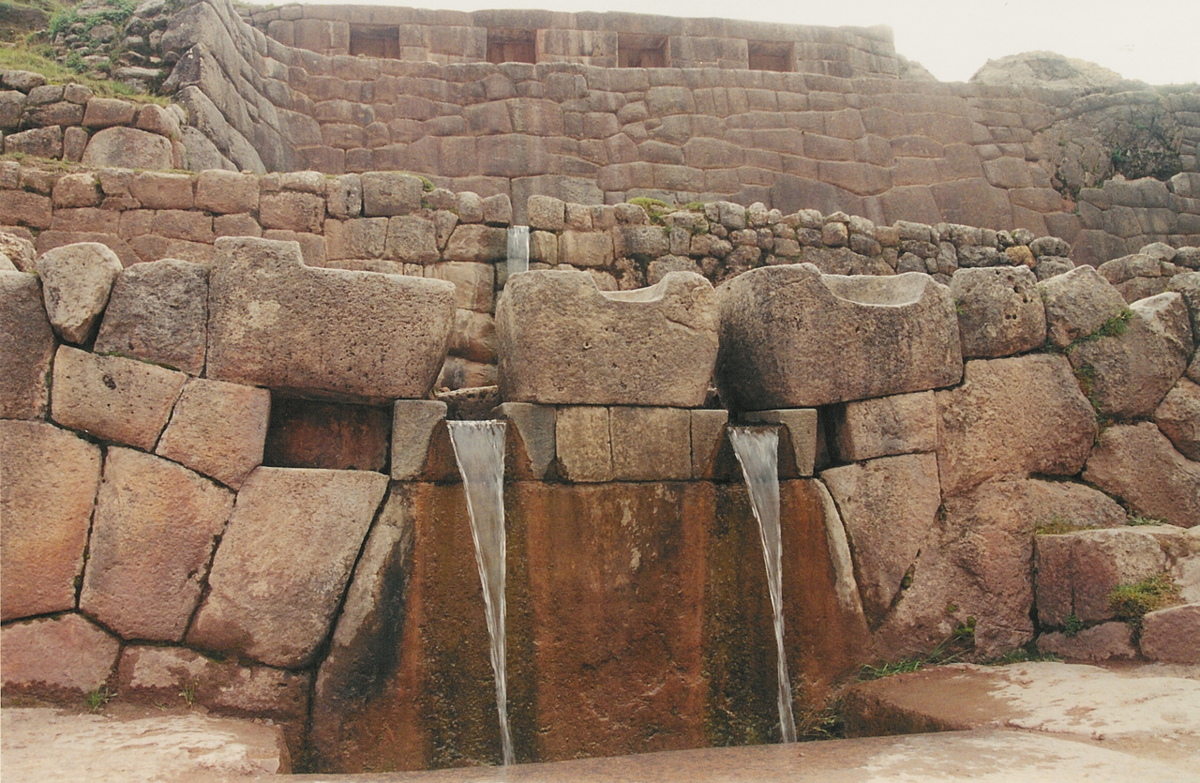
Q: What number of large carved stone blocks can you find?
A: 3